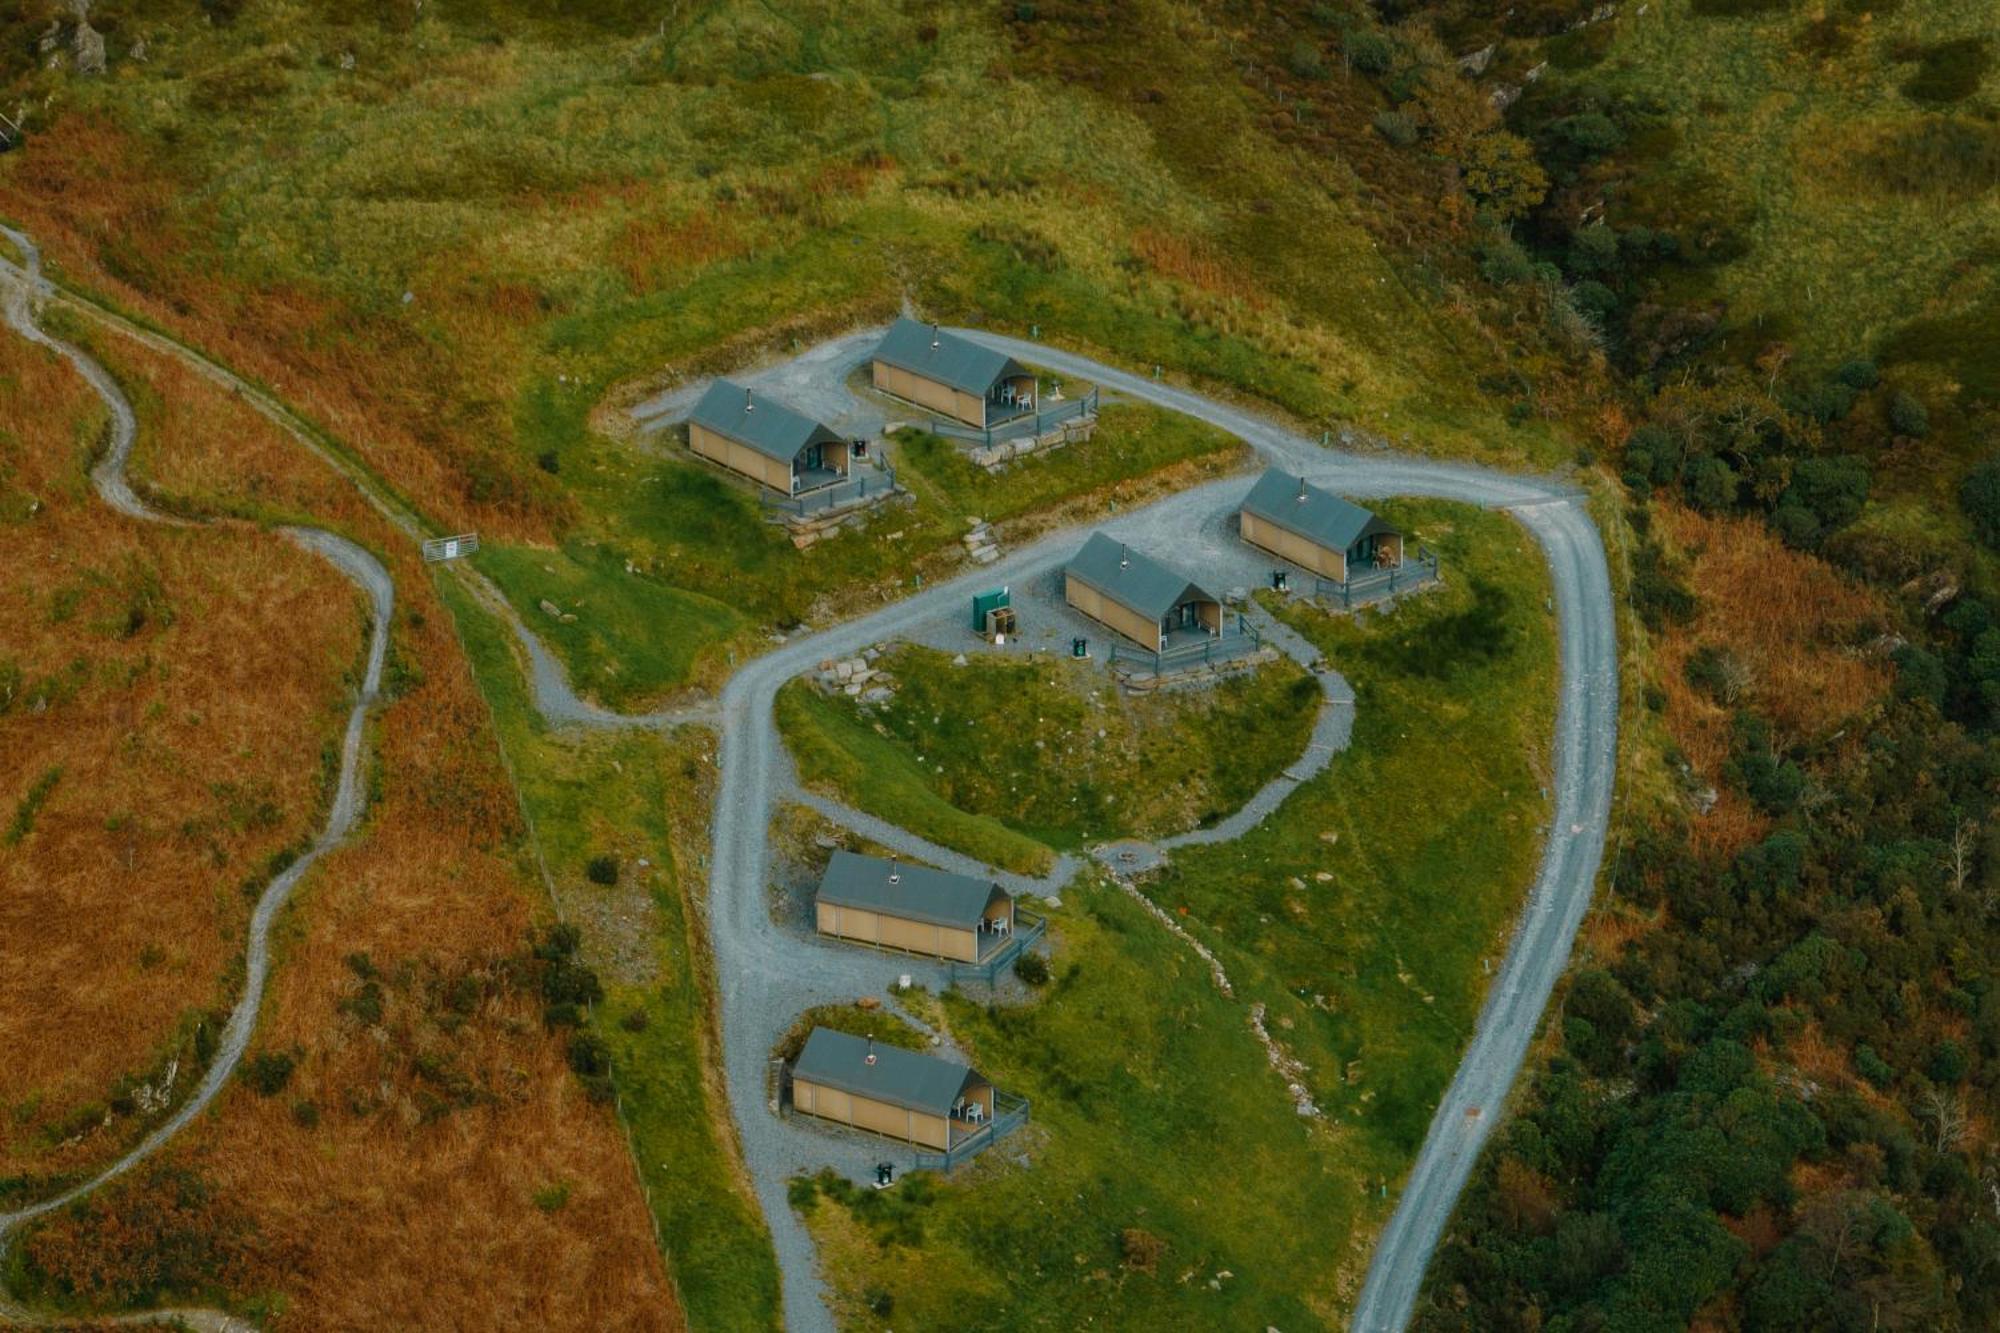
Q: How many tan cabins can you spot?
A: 6